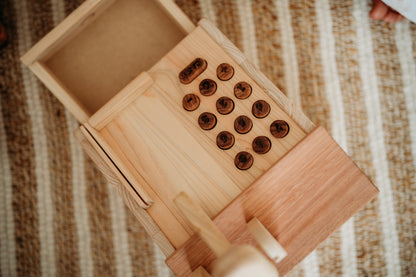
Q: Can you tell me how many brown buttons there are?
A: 13